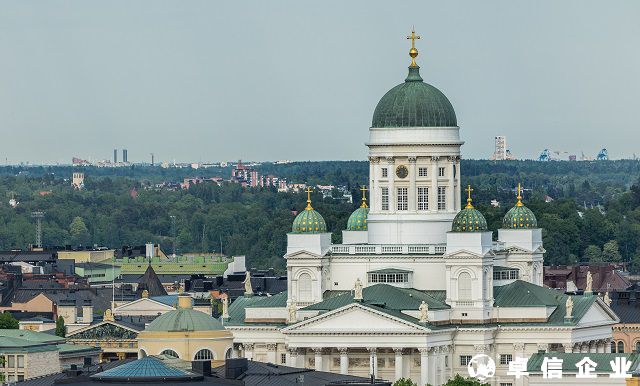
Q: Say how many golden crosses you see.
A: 5